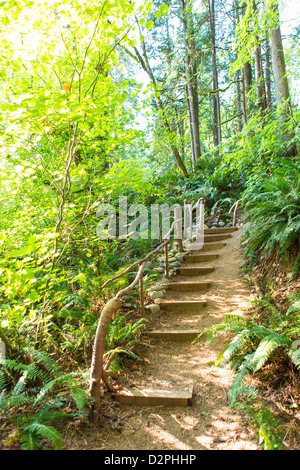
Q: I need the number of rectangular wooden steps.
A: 9